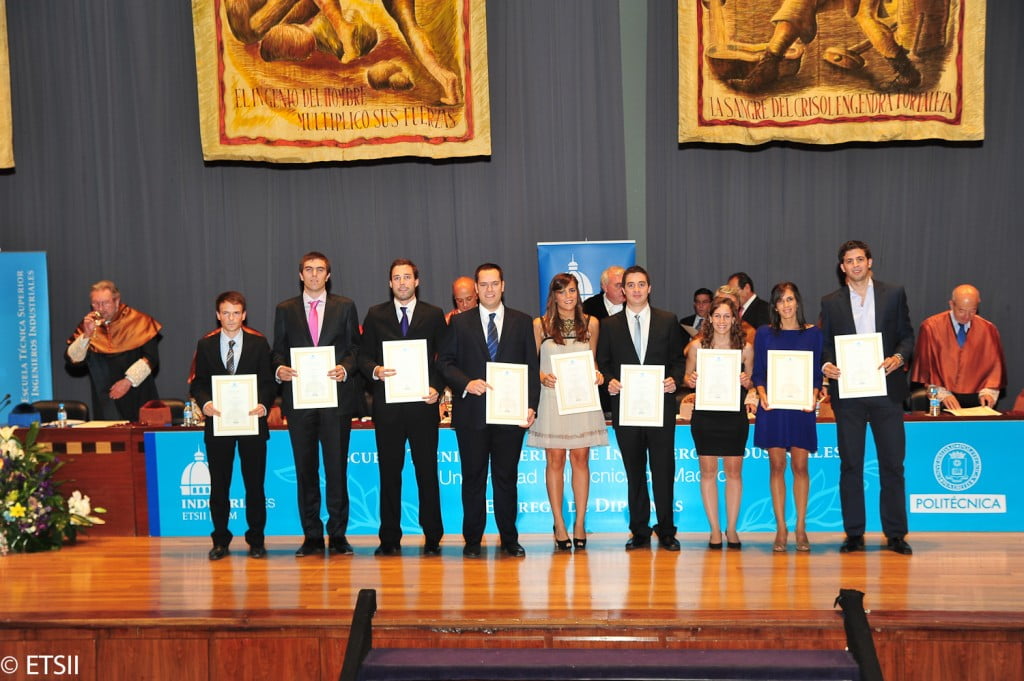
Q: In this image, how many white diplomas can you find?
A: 9